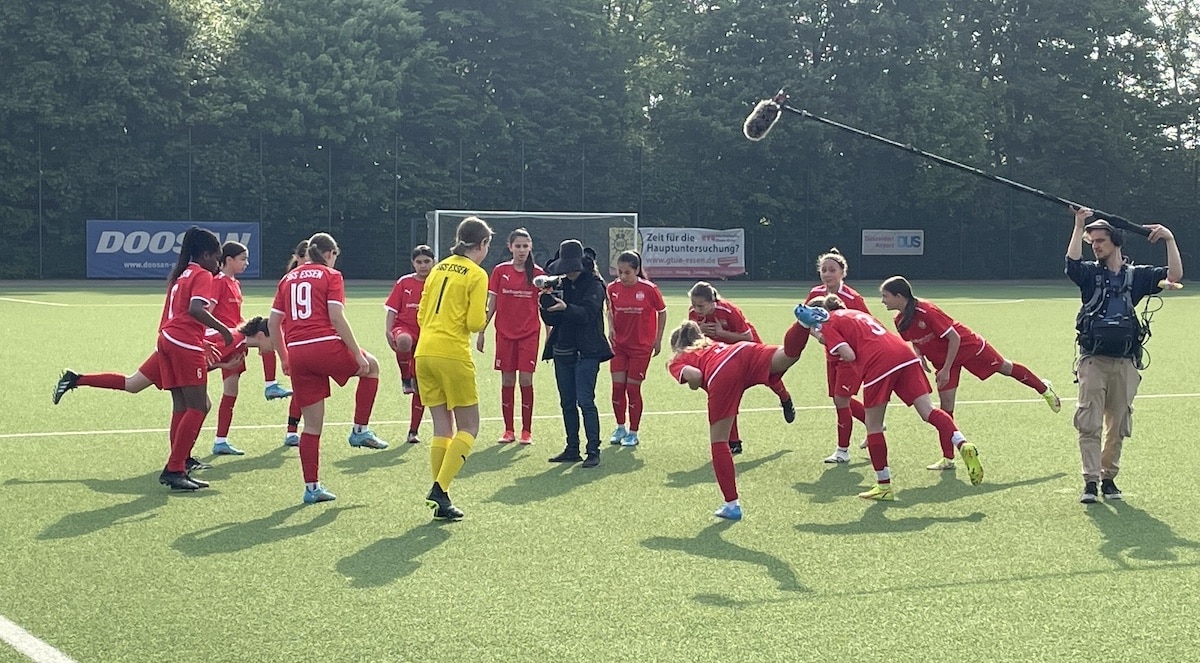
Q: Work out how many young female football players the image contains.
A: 14